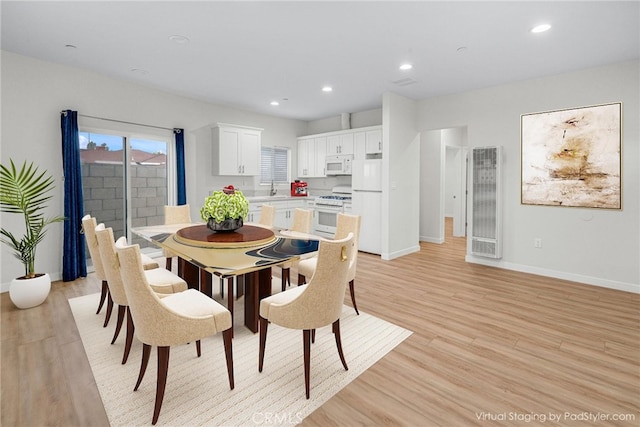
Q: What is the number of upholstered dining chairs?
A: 8